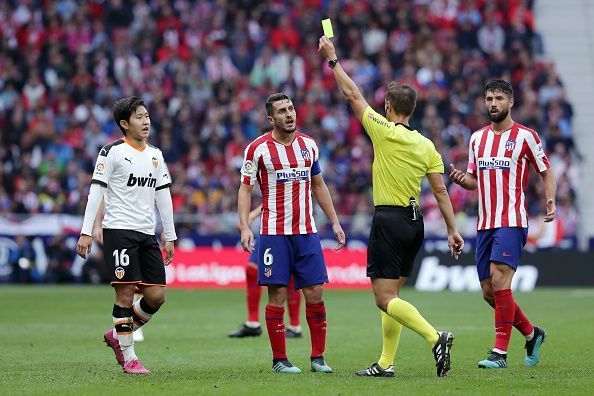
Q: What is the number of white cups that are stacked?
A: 0